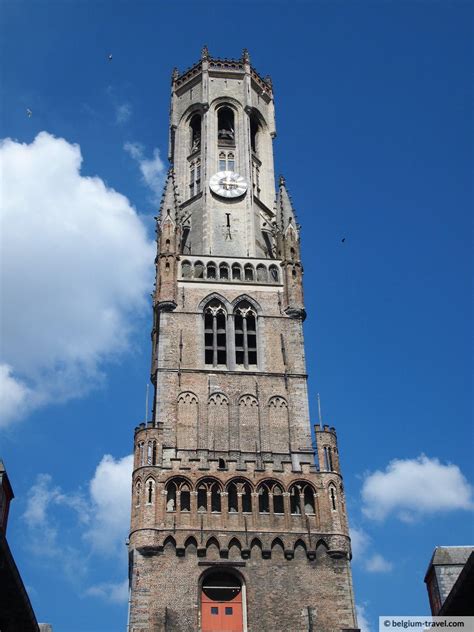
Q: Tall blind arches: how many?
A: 4